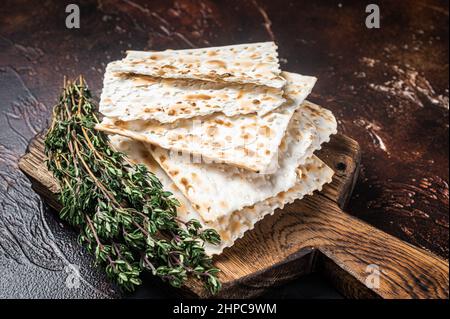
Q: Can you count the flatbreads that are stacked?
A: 5